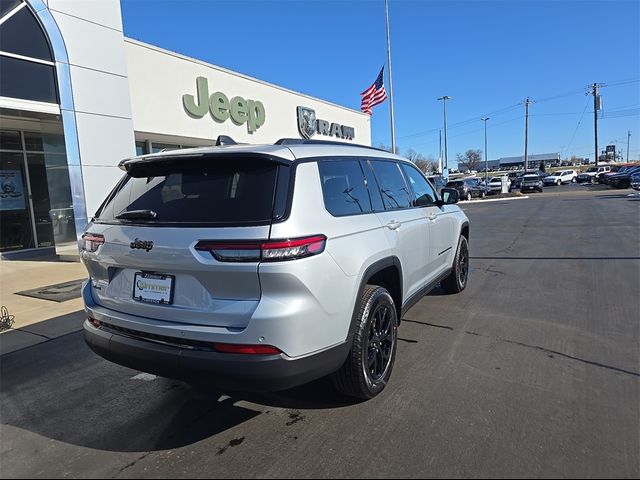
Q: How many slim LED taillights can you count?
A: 2